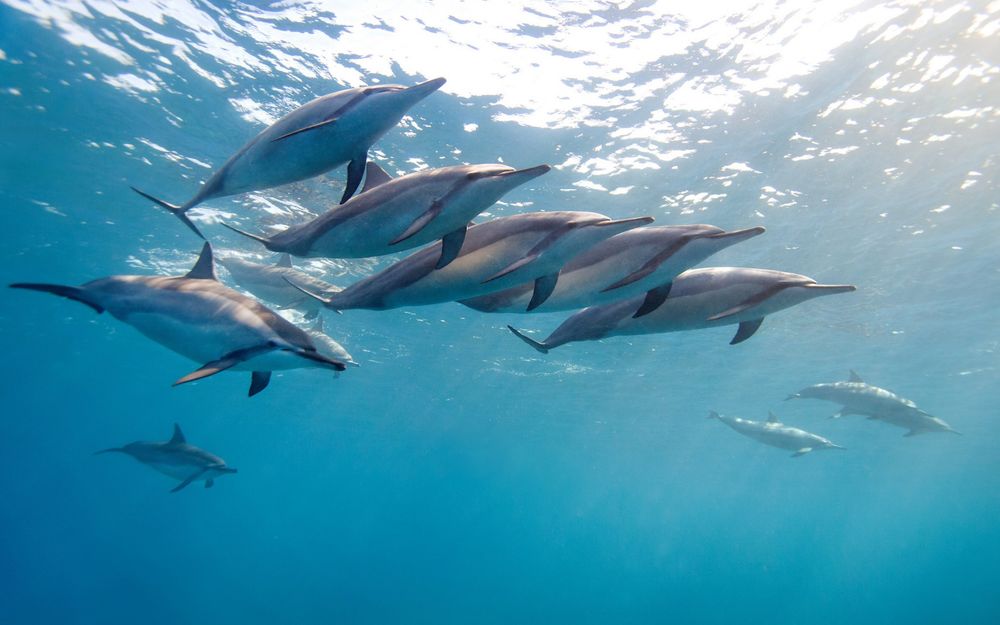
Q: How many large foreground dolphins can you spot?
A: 6